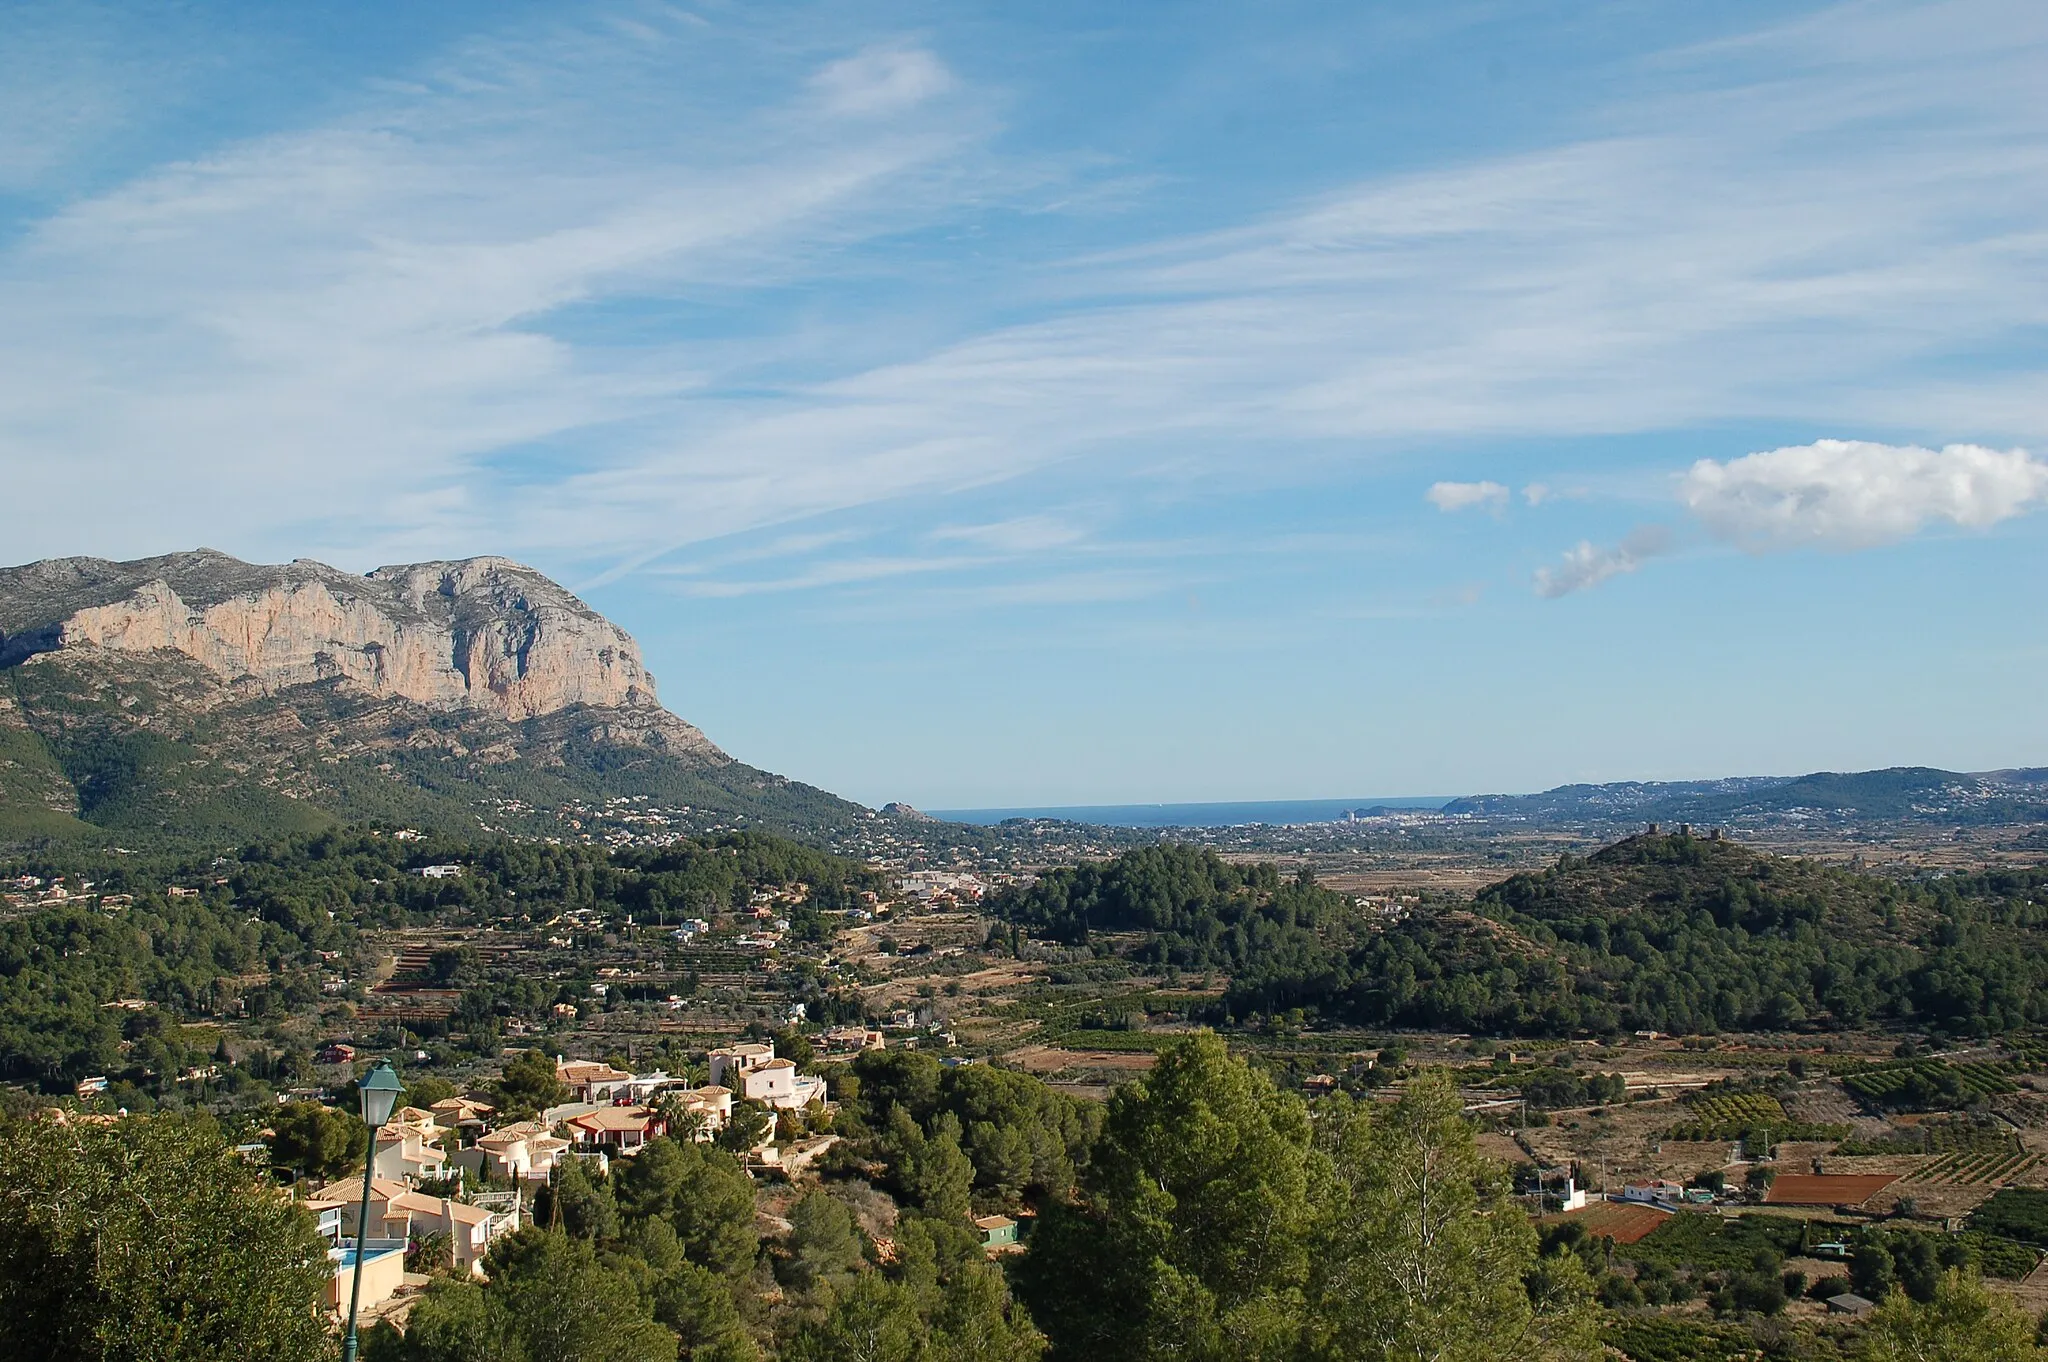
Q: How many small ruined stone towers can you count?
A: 3